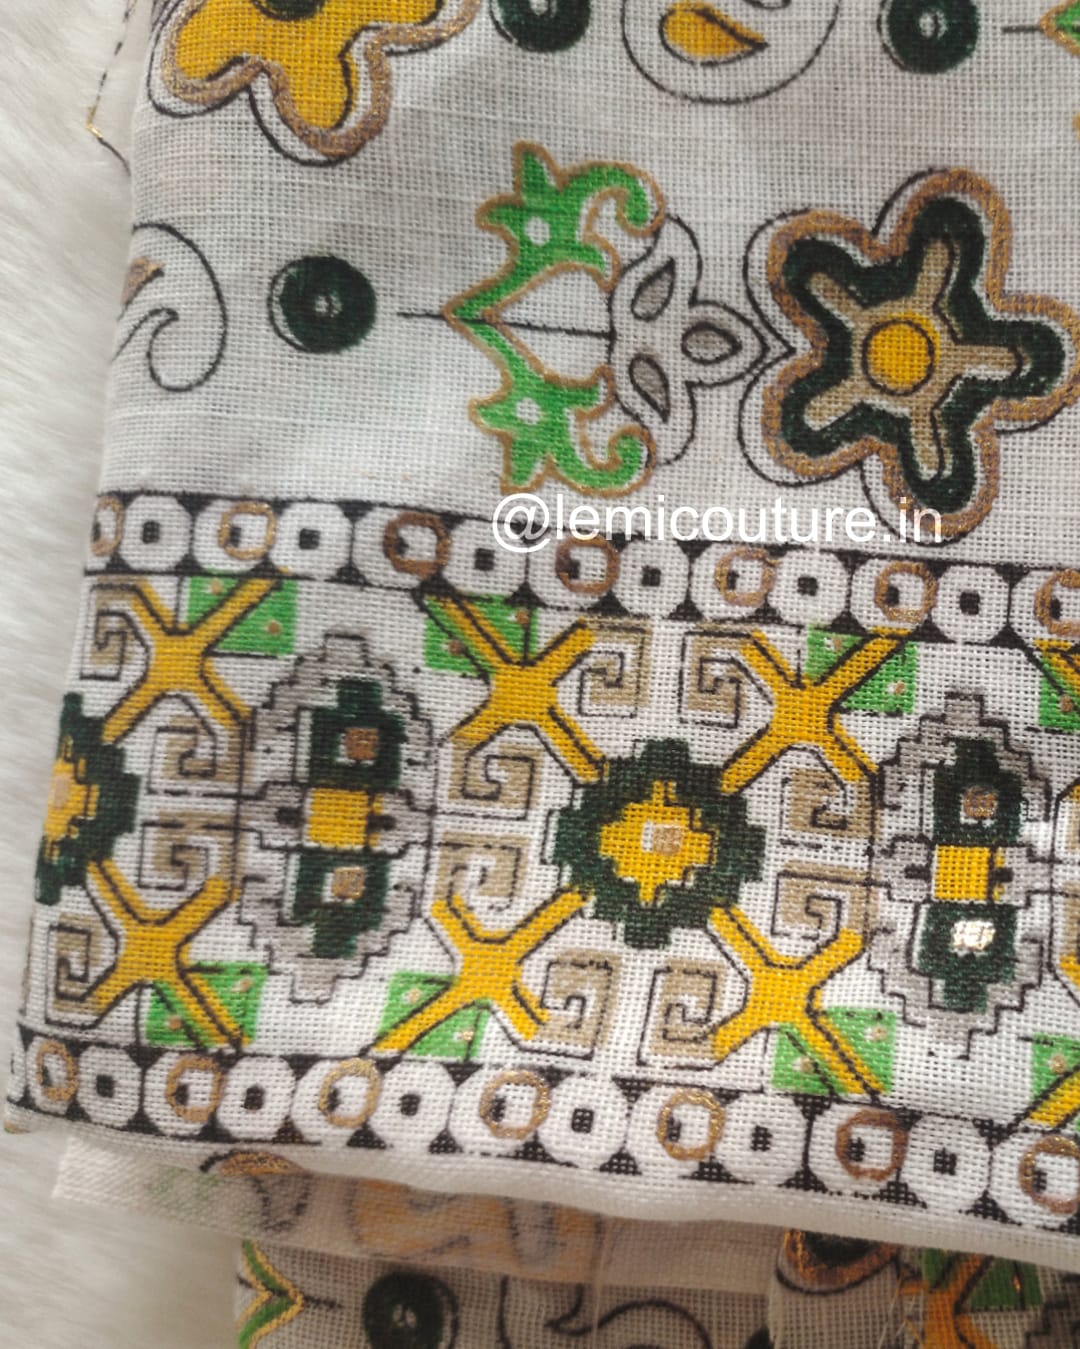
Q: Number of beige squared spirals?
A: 12